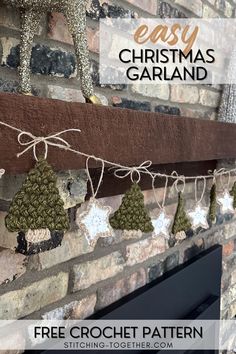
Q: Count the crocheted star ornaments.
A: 4